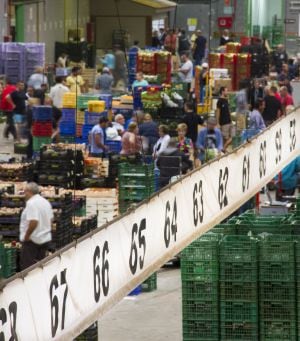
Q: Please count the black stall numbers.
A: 11